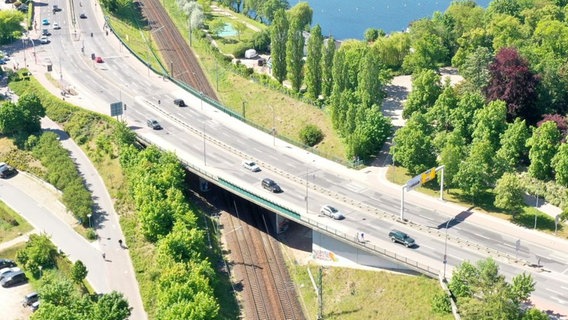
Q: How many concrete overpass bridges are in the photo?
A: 1